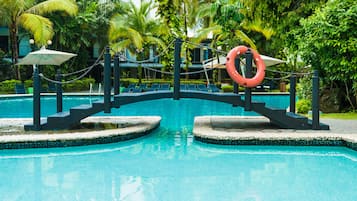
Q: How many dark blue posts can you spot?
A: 9